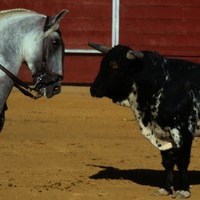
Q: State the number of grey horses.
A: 1